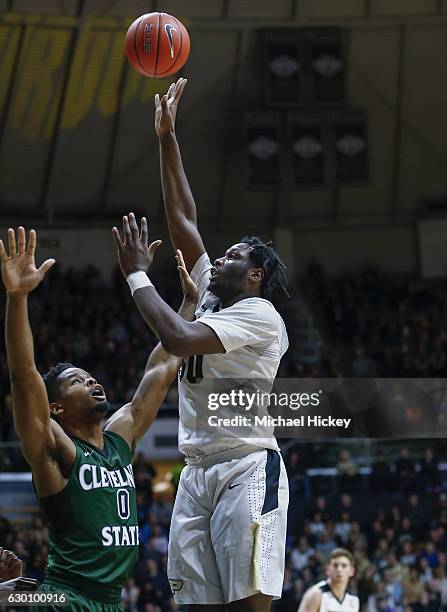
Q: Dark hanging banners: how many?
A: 5